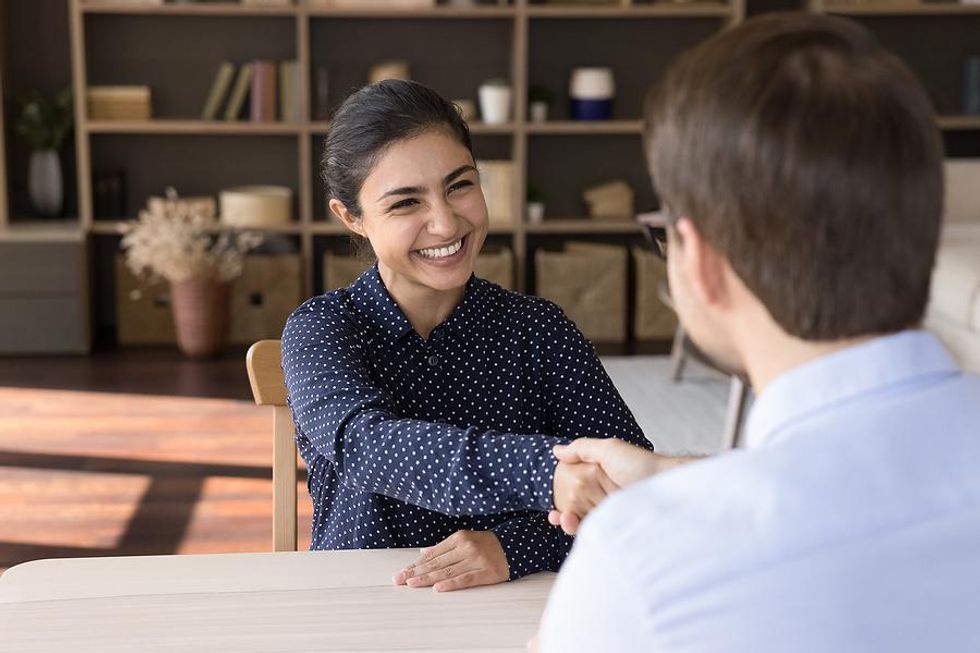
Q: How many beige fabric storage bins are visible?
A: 6